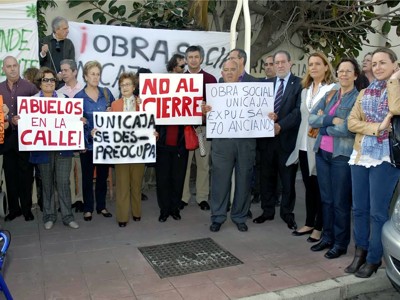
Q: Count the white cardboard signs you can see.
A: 4